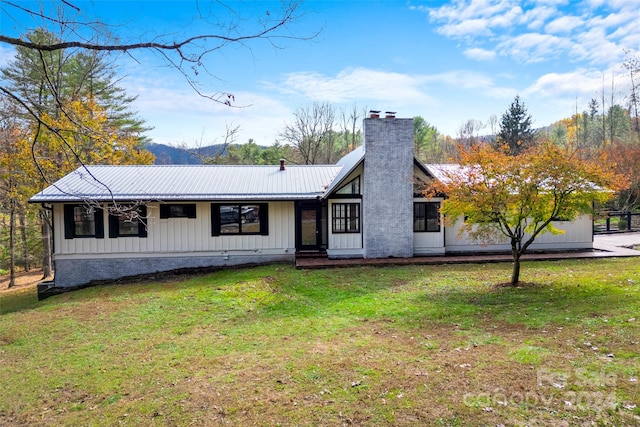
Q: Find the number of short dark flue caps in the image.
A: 2